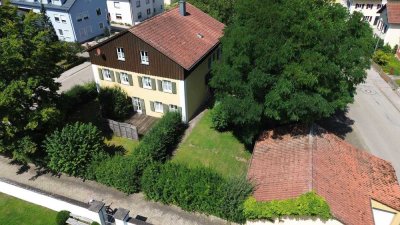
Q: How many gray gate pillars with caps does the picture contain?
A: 2